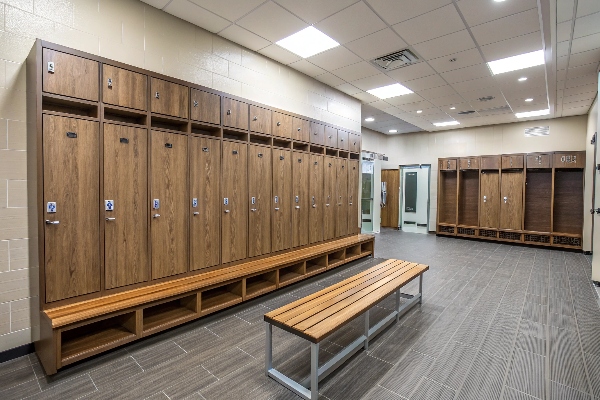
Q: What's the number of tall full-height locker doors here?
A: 14